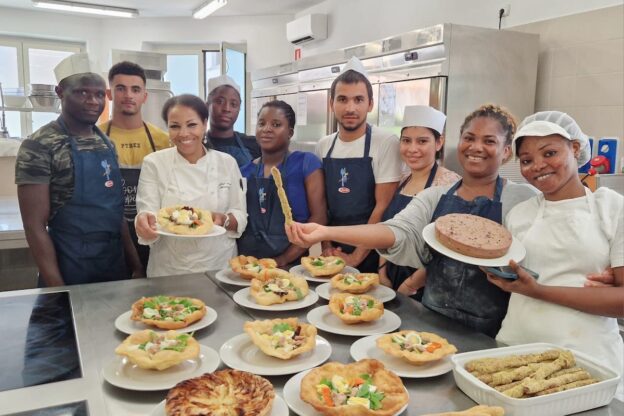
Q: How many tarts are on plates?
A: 12